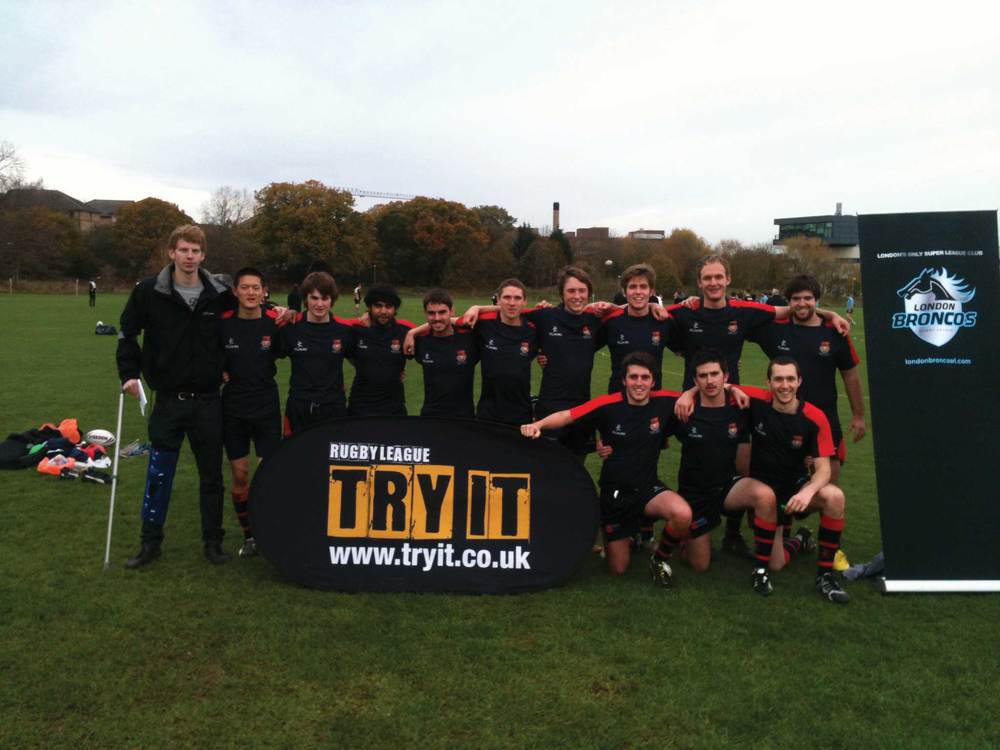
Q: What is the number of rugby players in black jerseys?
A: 12